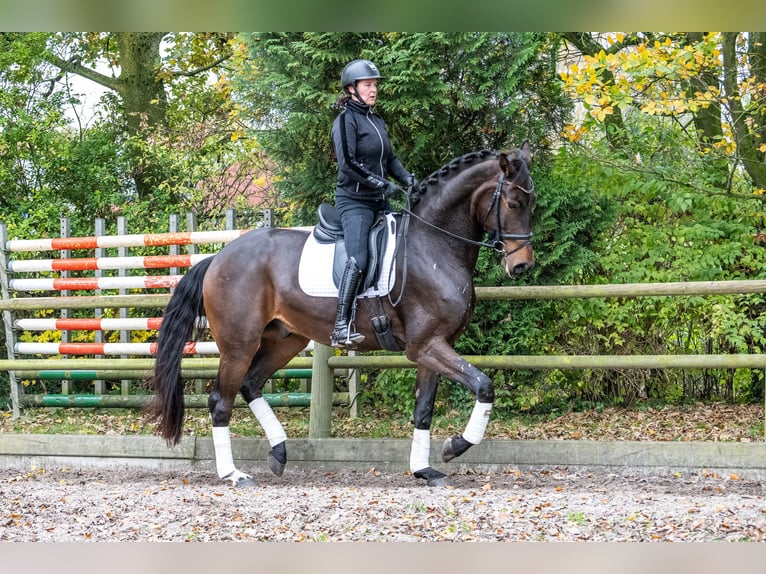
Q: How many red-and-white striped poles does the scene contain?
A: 5